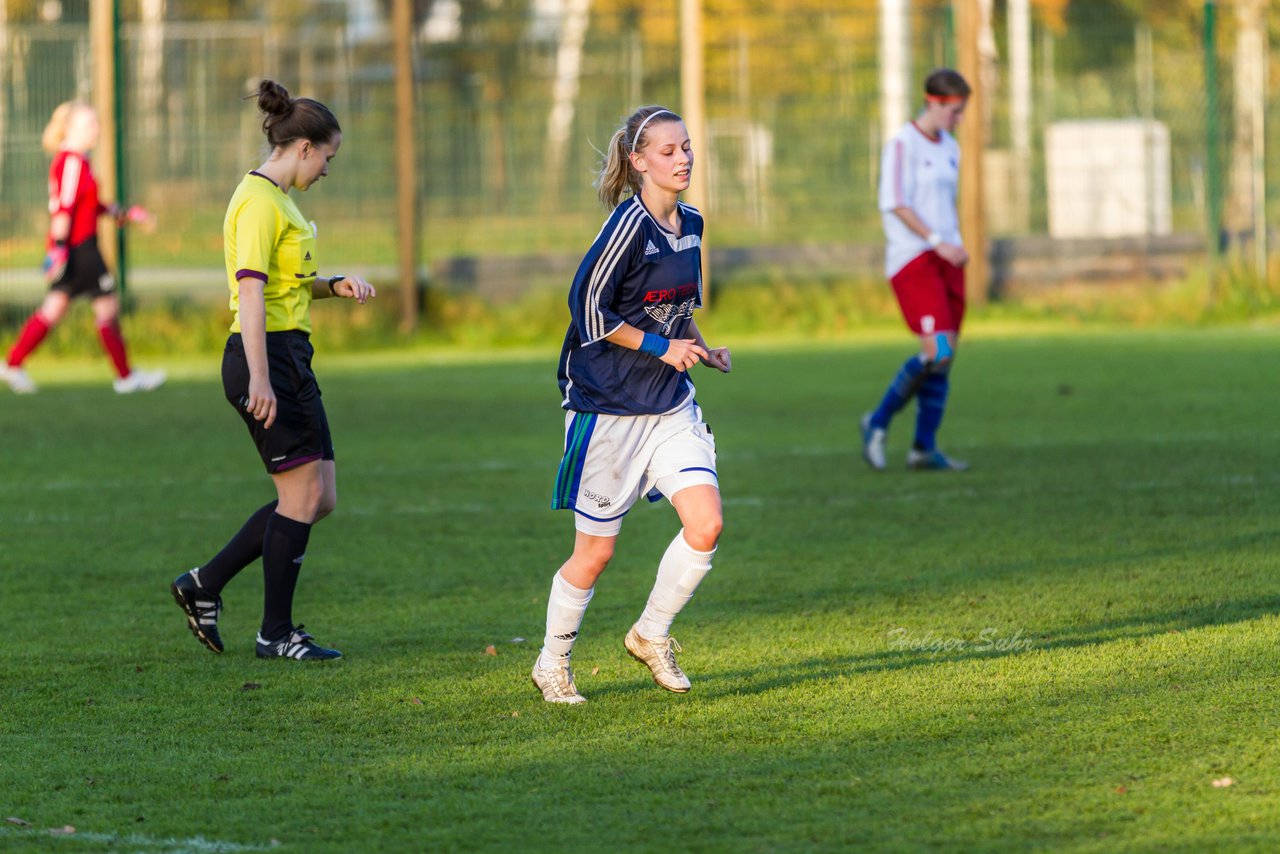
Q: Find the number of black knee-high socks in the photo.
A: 2